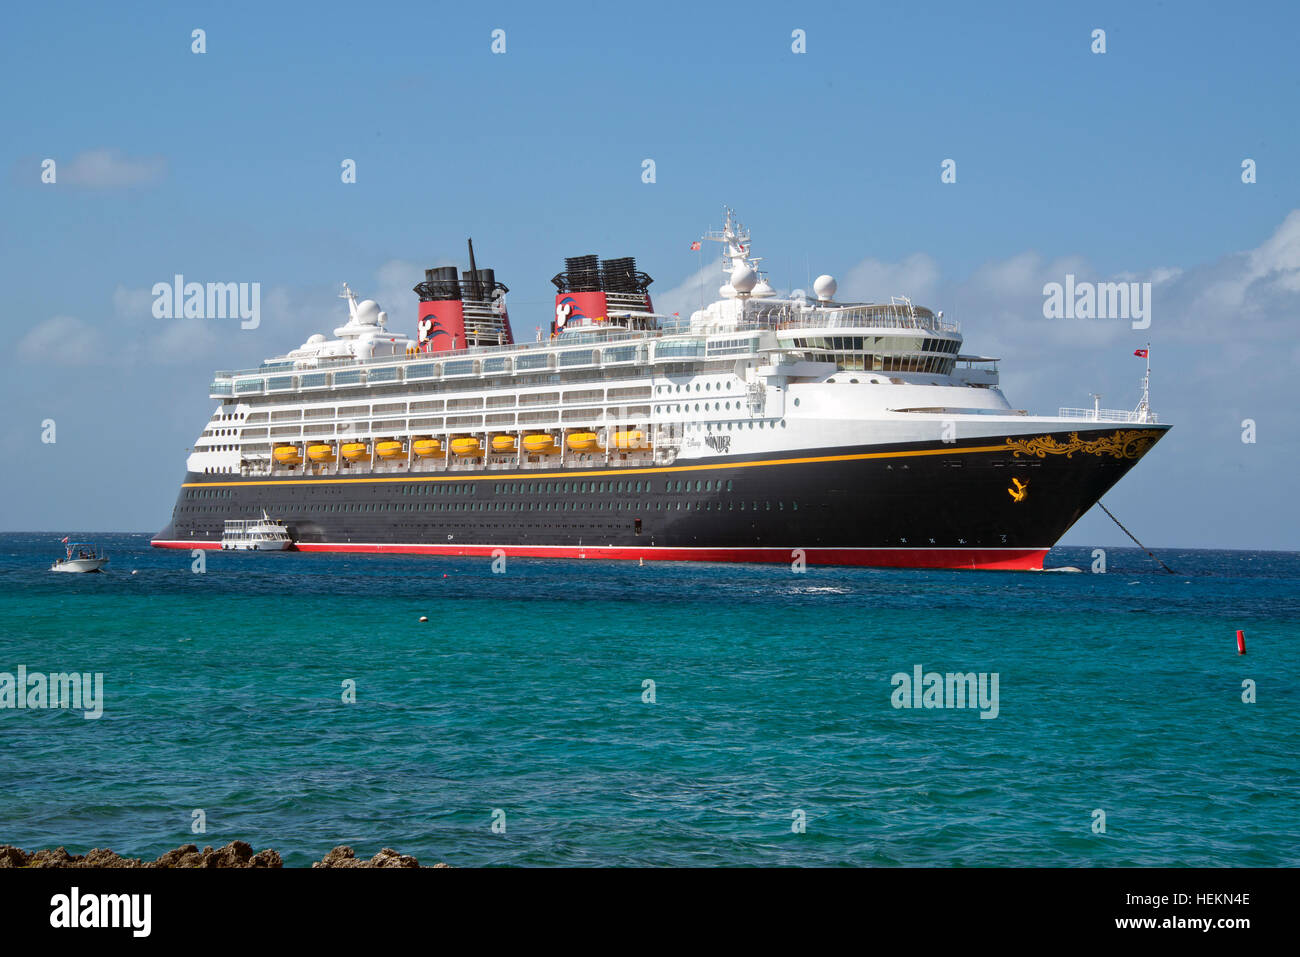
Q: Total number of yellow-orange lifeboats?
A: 10